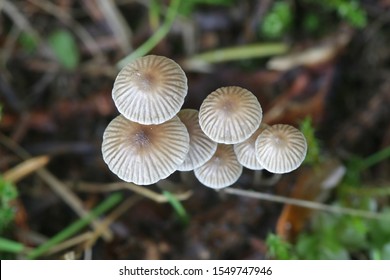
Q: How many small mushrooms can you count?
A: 7